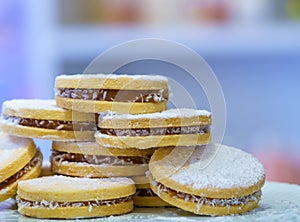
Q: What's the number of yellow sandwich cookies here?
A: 8